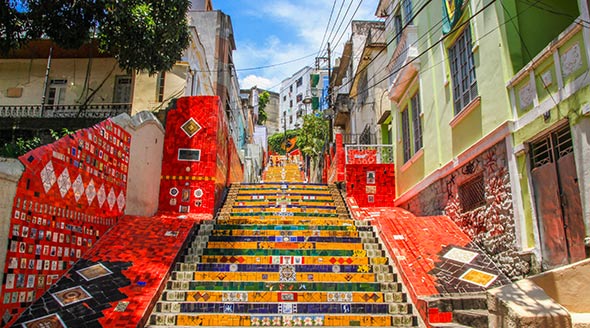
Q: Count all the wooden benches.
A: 0